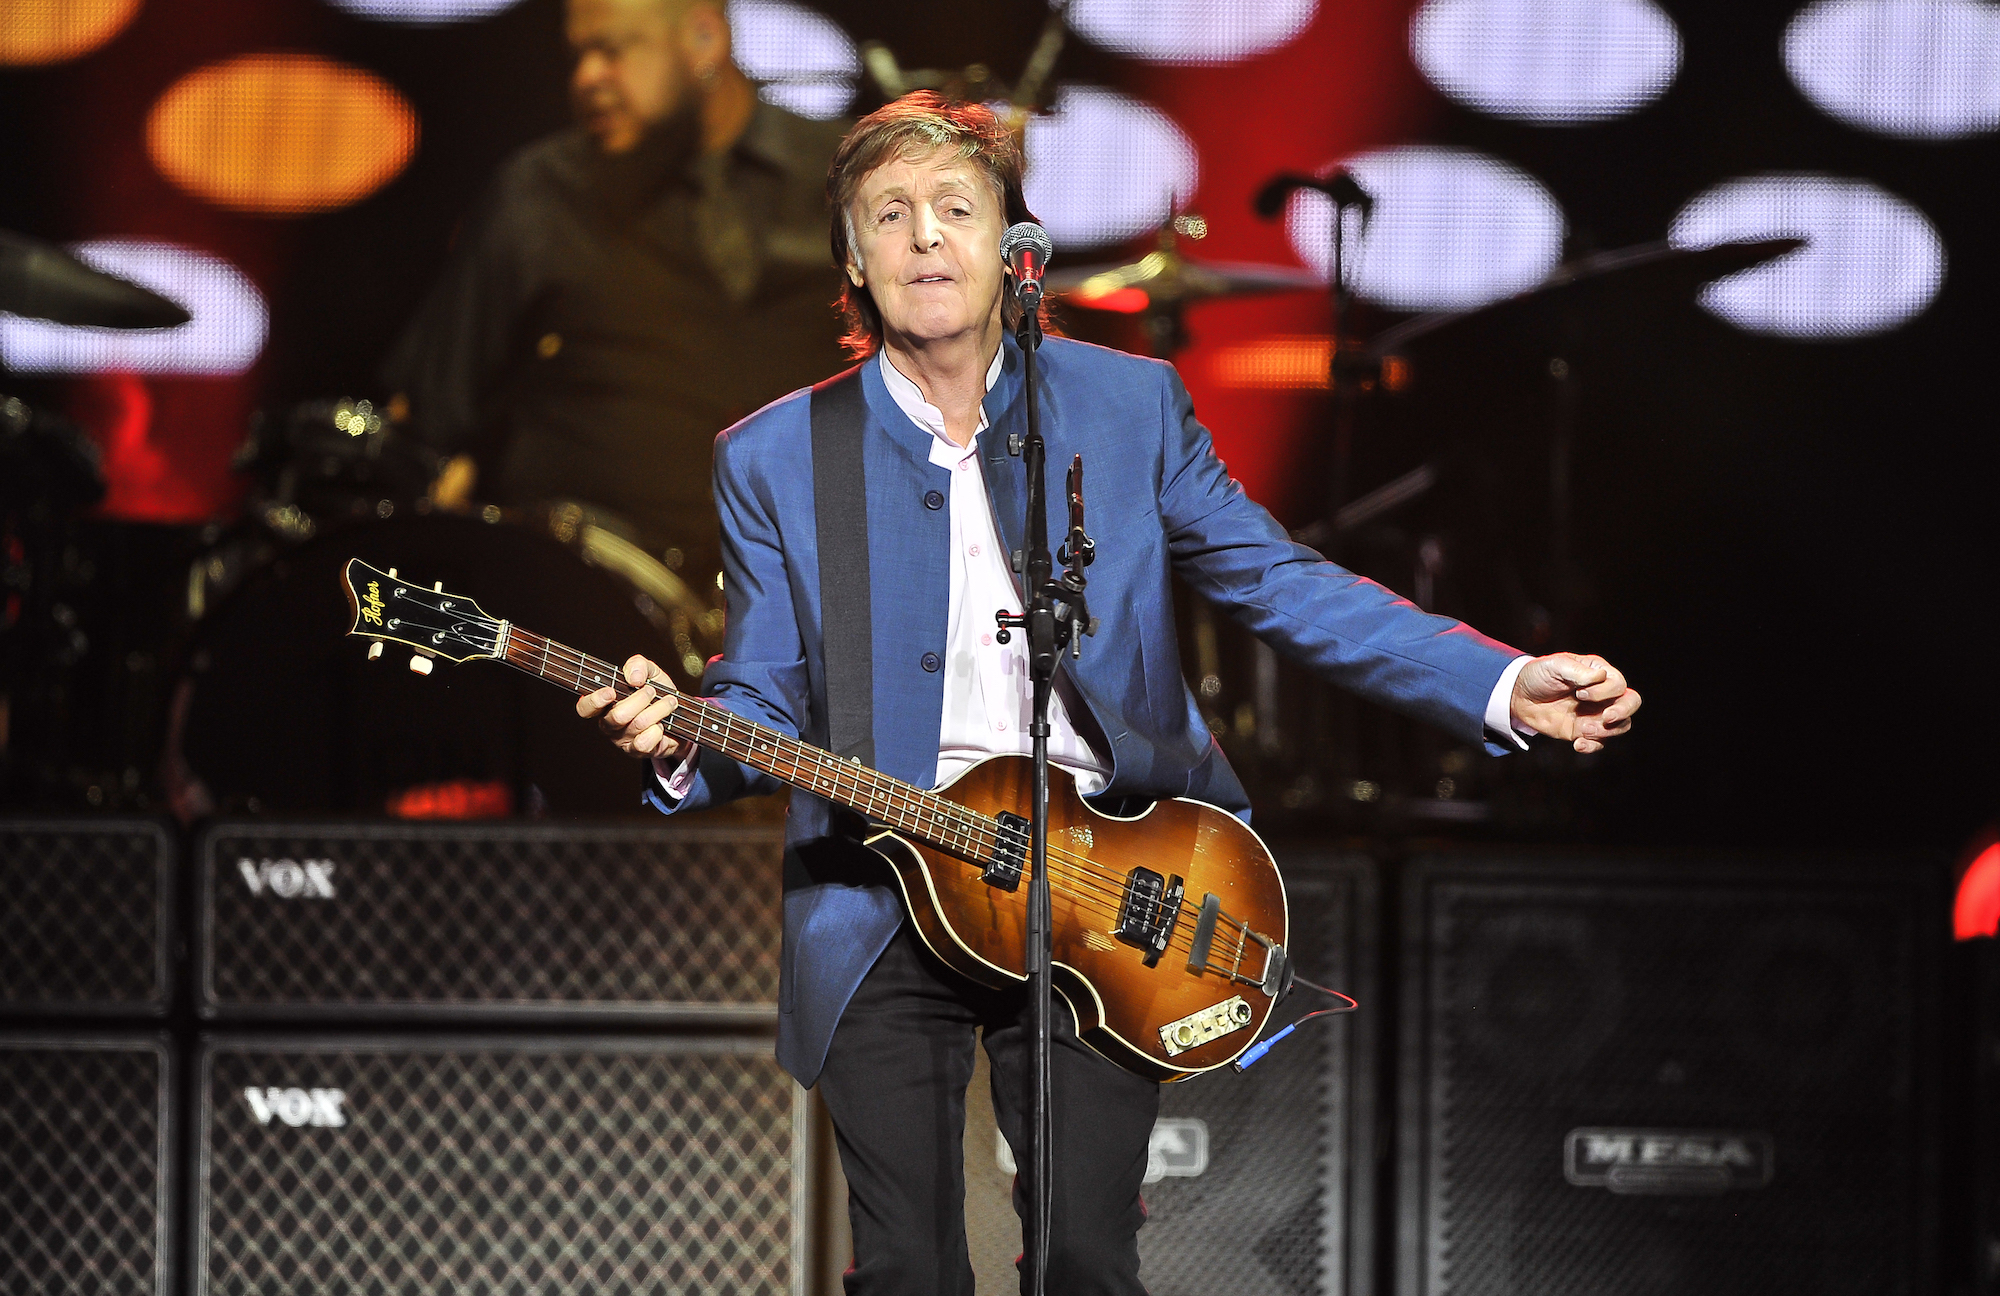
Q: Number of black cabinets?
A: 6